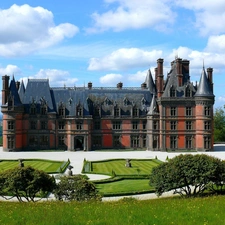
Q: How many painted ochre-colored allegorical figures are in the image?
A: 0